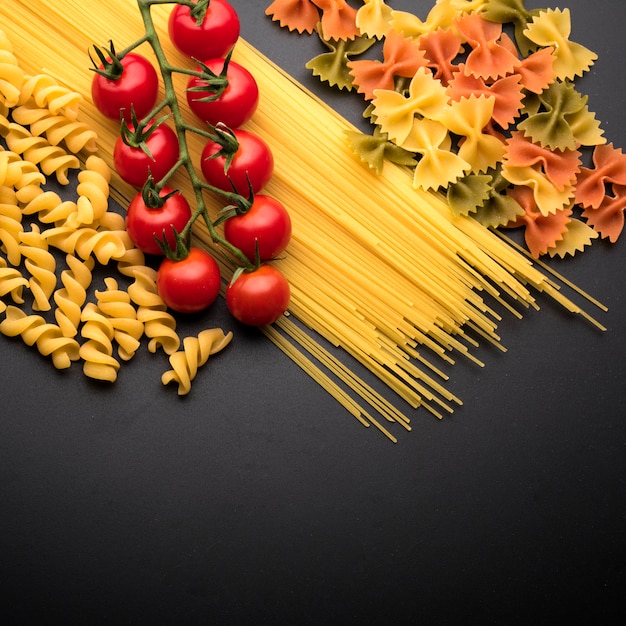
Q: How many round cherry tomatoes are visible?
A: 9